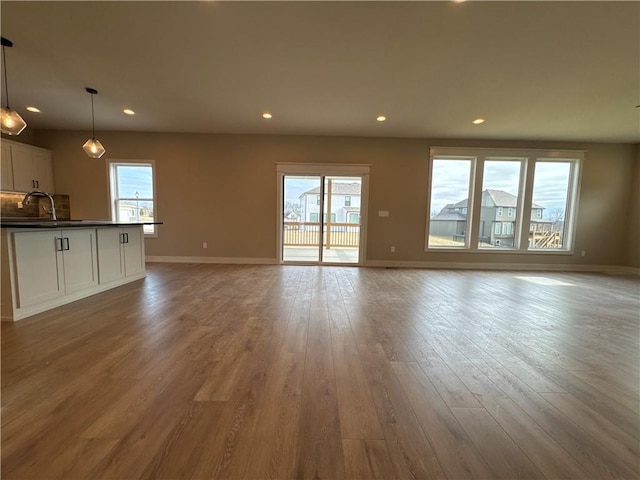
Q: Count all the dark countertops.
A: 1